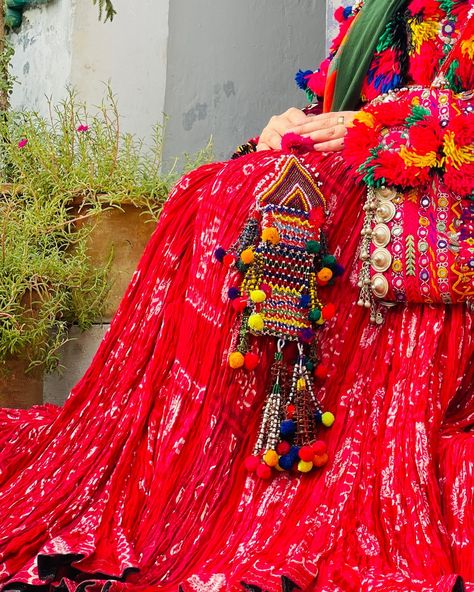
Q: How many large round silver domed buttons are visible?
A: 5